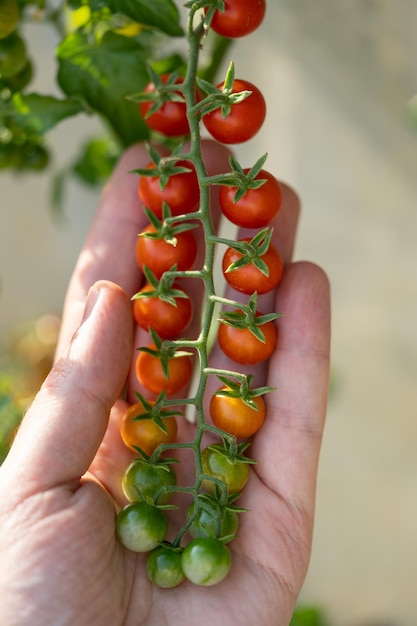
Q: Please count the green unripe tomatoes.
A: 6